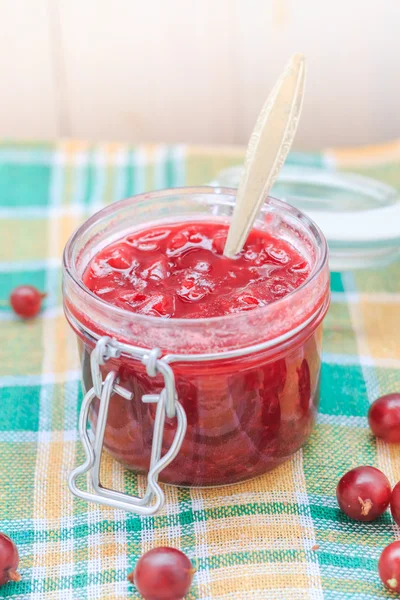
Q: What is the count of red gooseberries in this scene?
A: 7